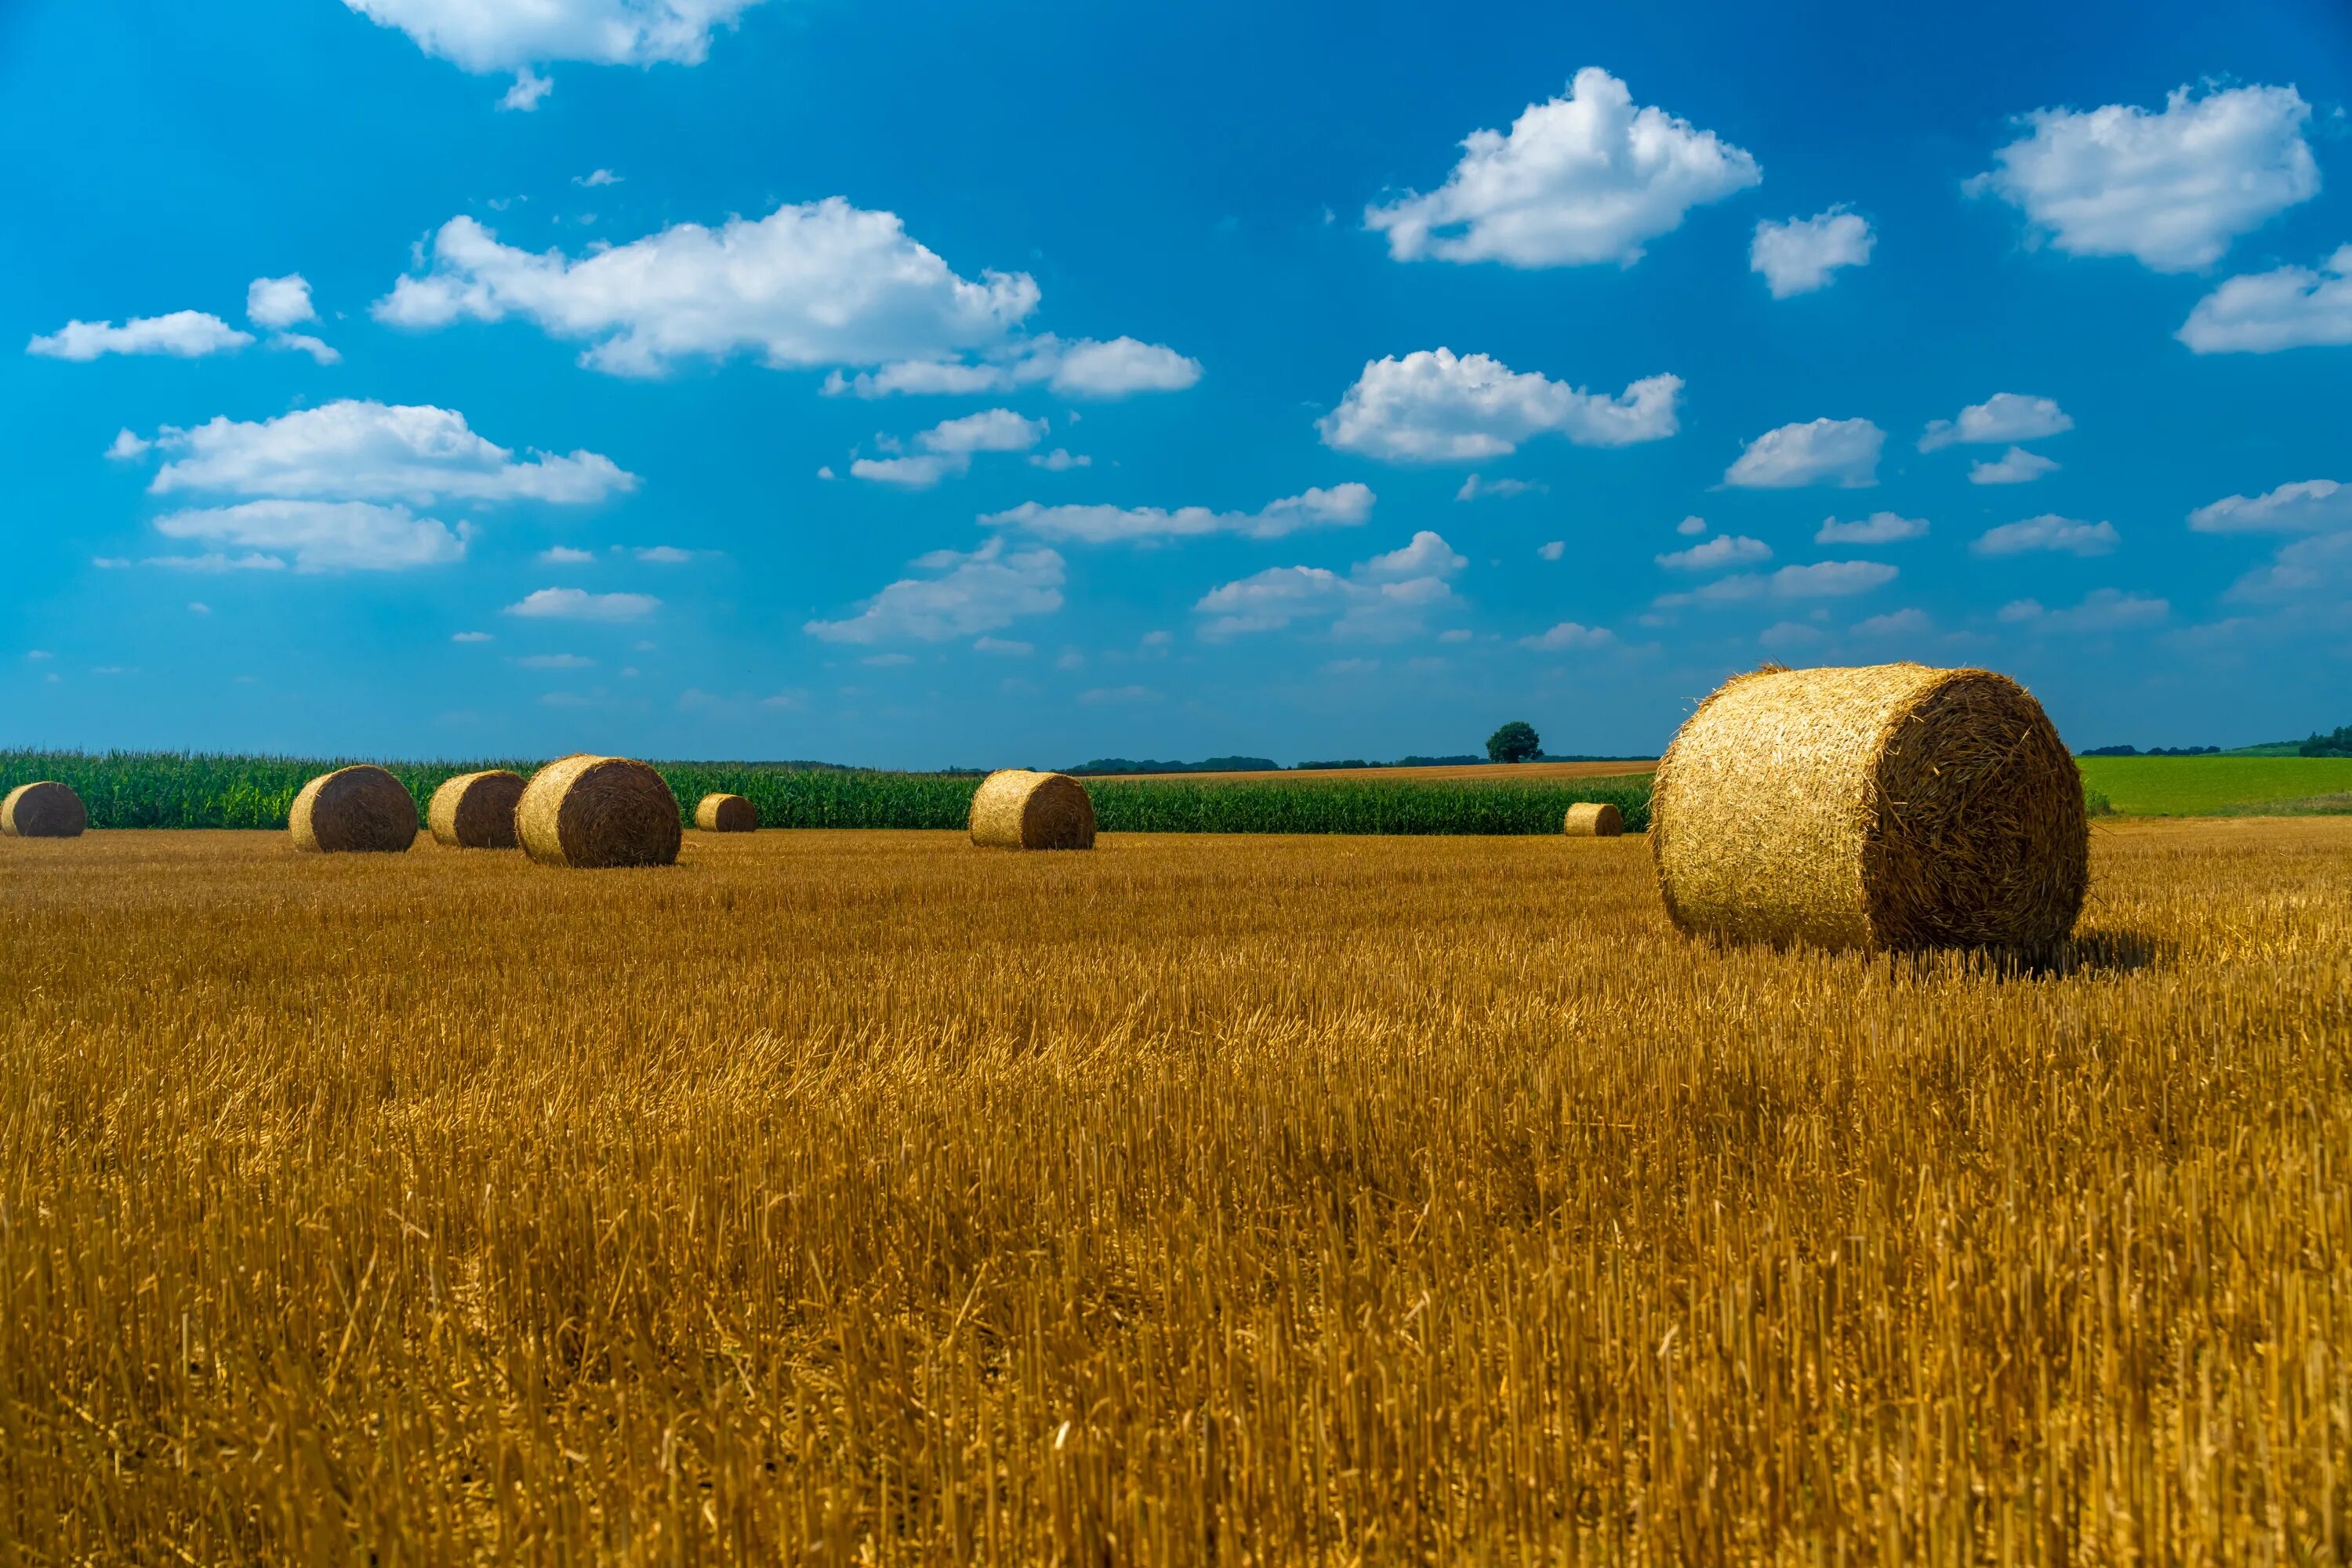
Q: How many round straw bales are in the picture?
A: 8